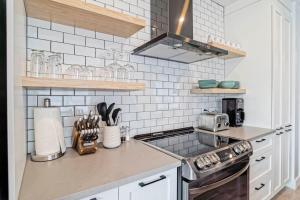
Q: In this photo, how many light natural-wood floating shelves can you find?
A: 4